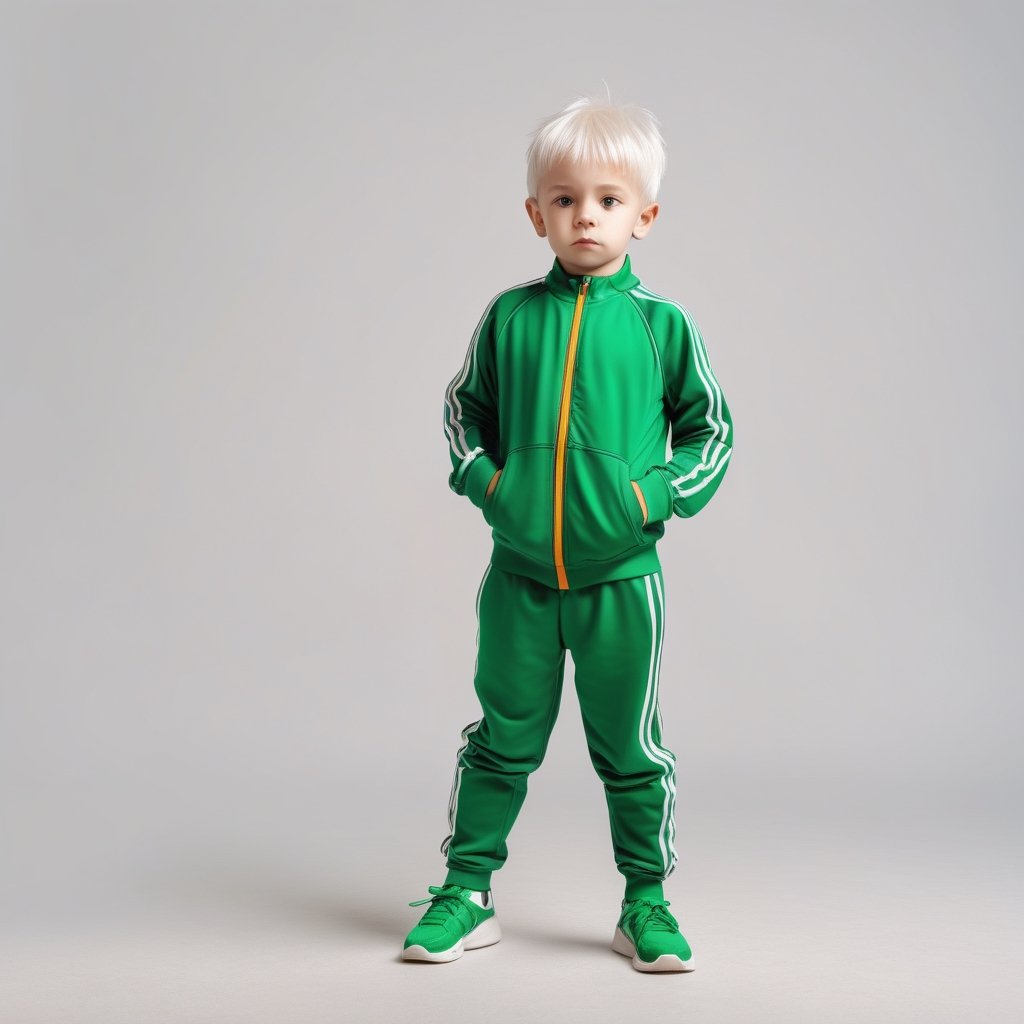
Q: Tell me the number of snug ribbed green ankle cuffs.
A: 2